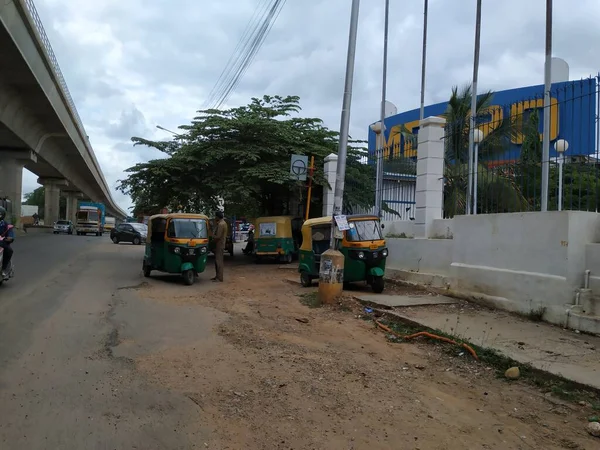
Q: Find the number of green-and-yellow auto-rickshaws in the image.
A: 3